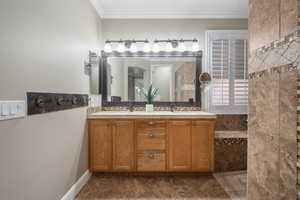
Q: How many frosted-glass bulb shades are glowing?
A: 8